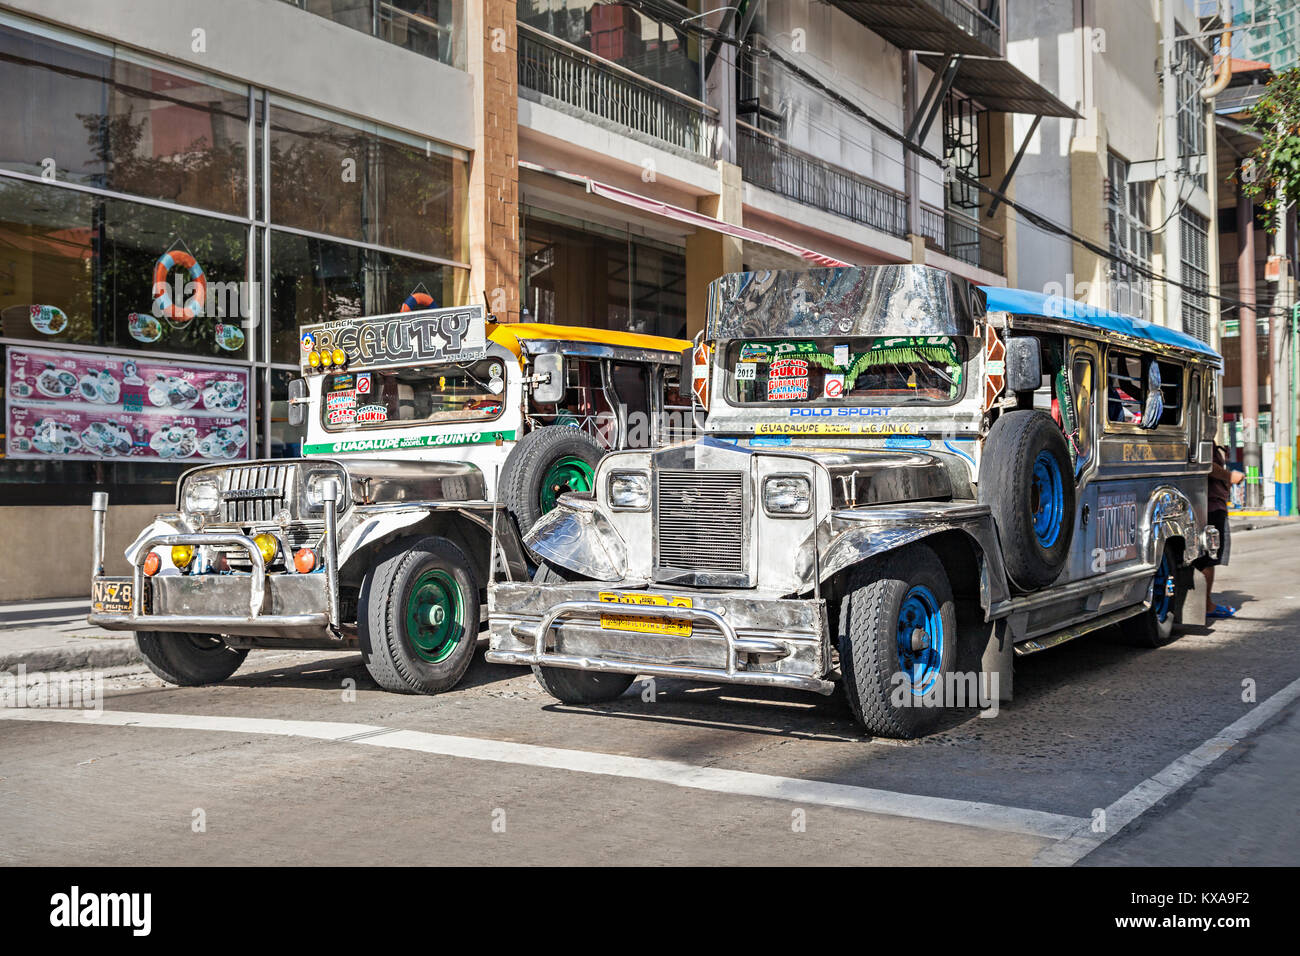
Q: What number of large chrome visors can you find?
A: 1